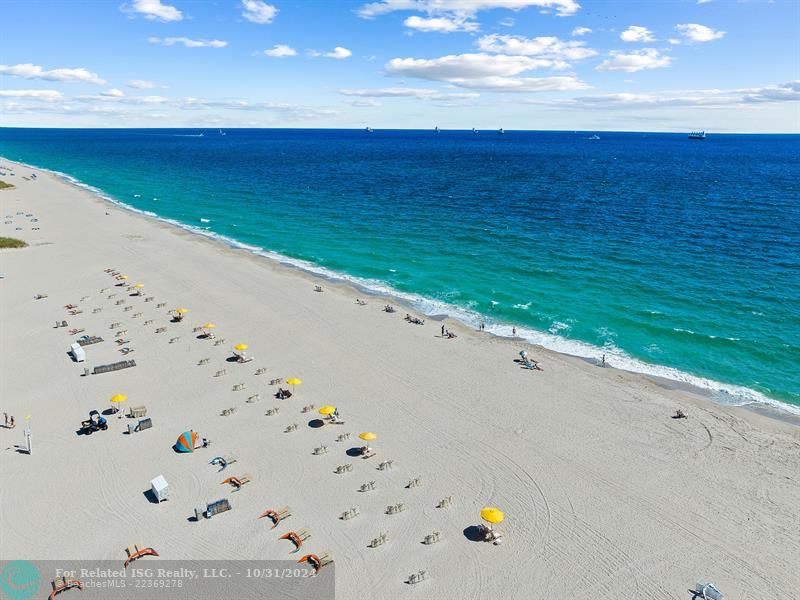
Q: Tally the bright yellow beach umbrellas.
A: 10